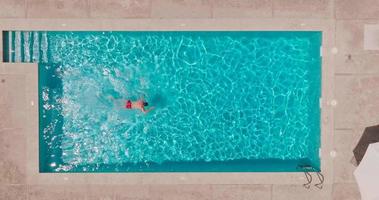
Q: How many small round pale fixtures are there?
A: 3